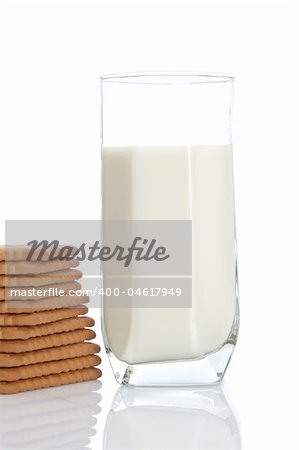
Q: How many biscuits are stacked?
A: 11